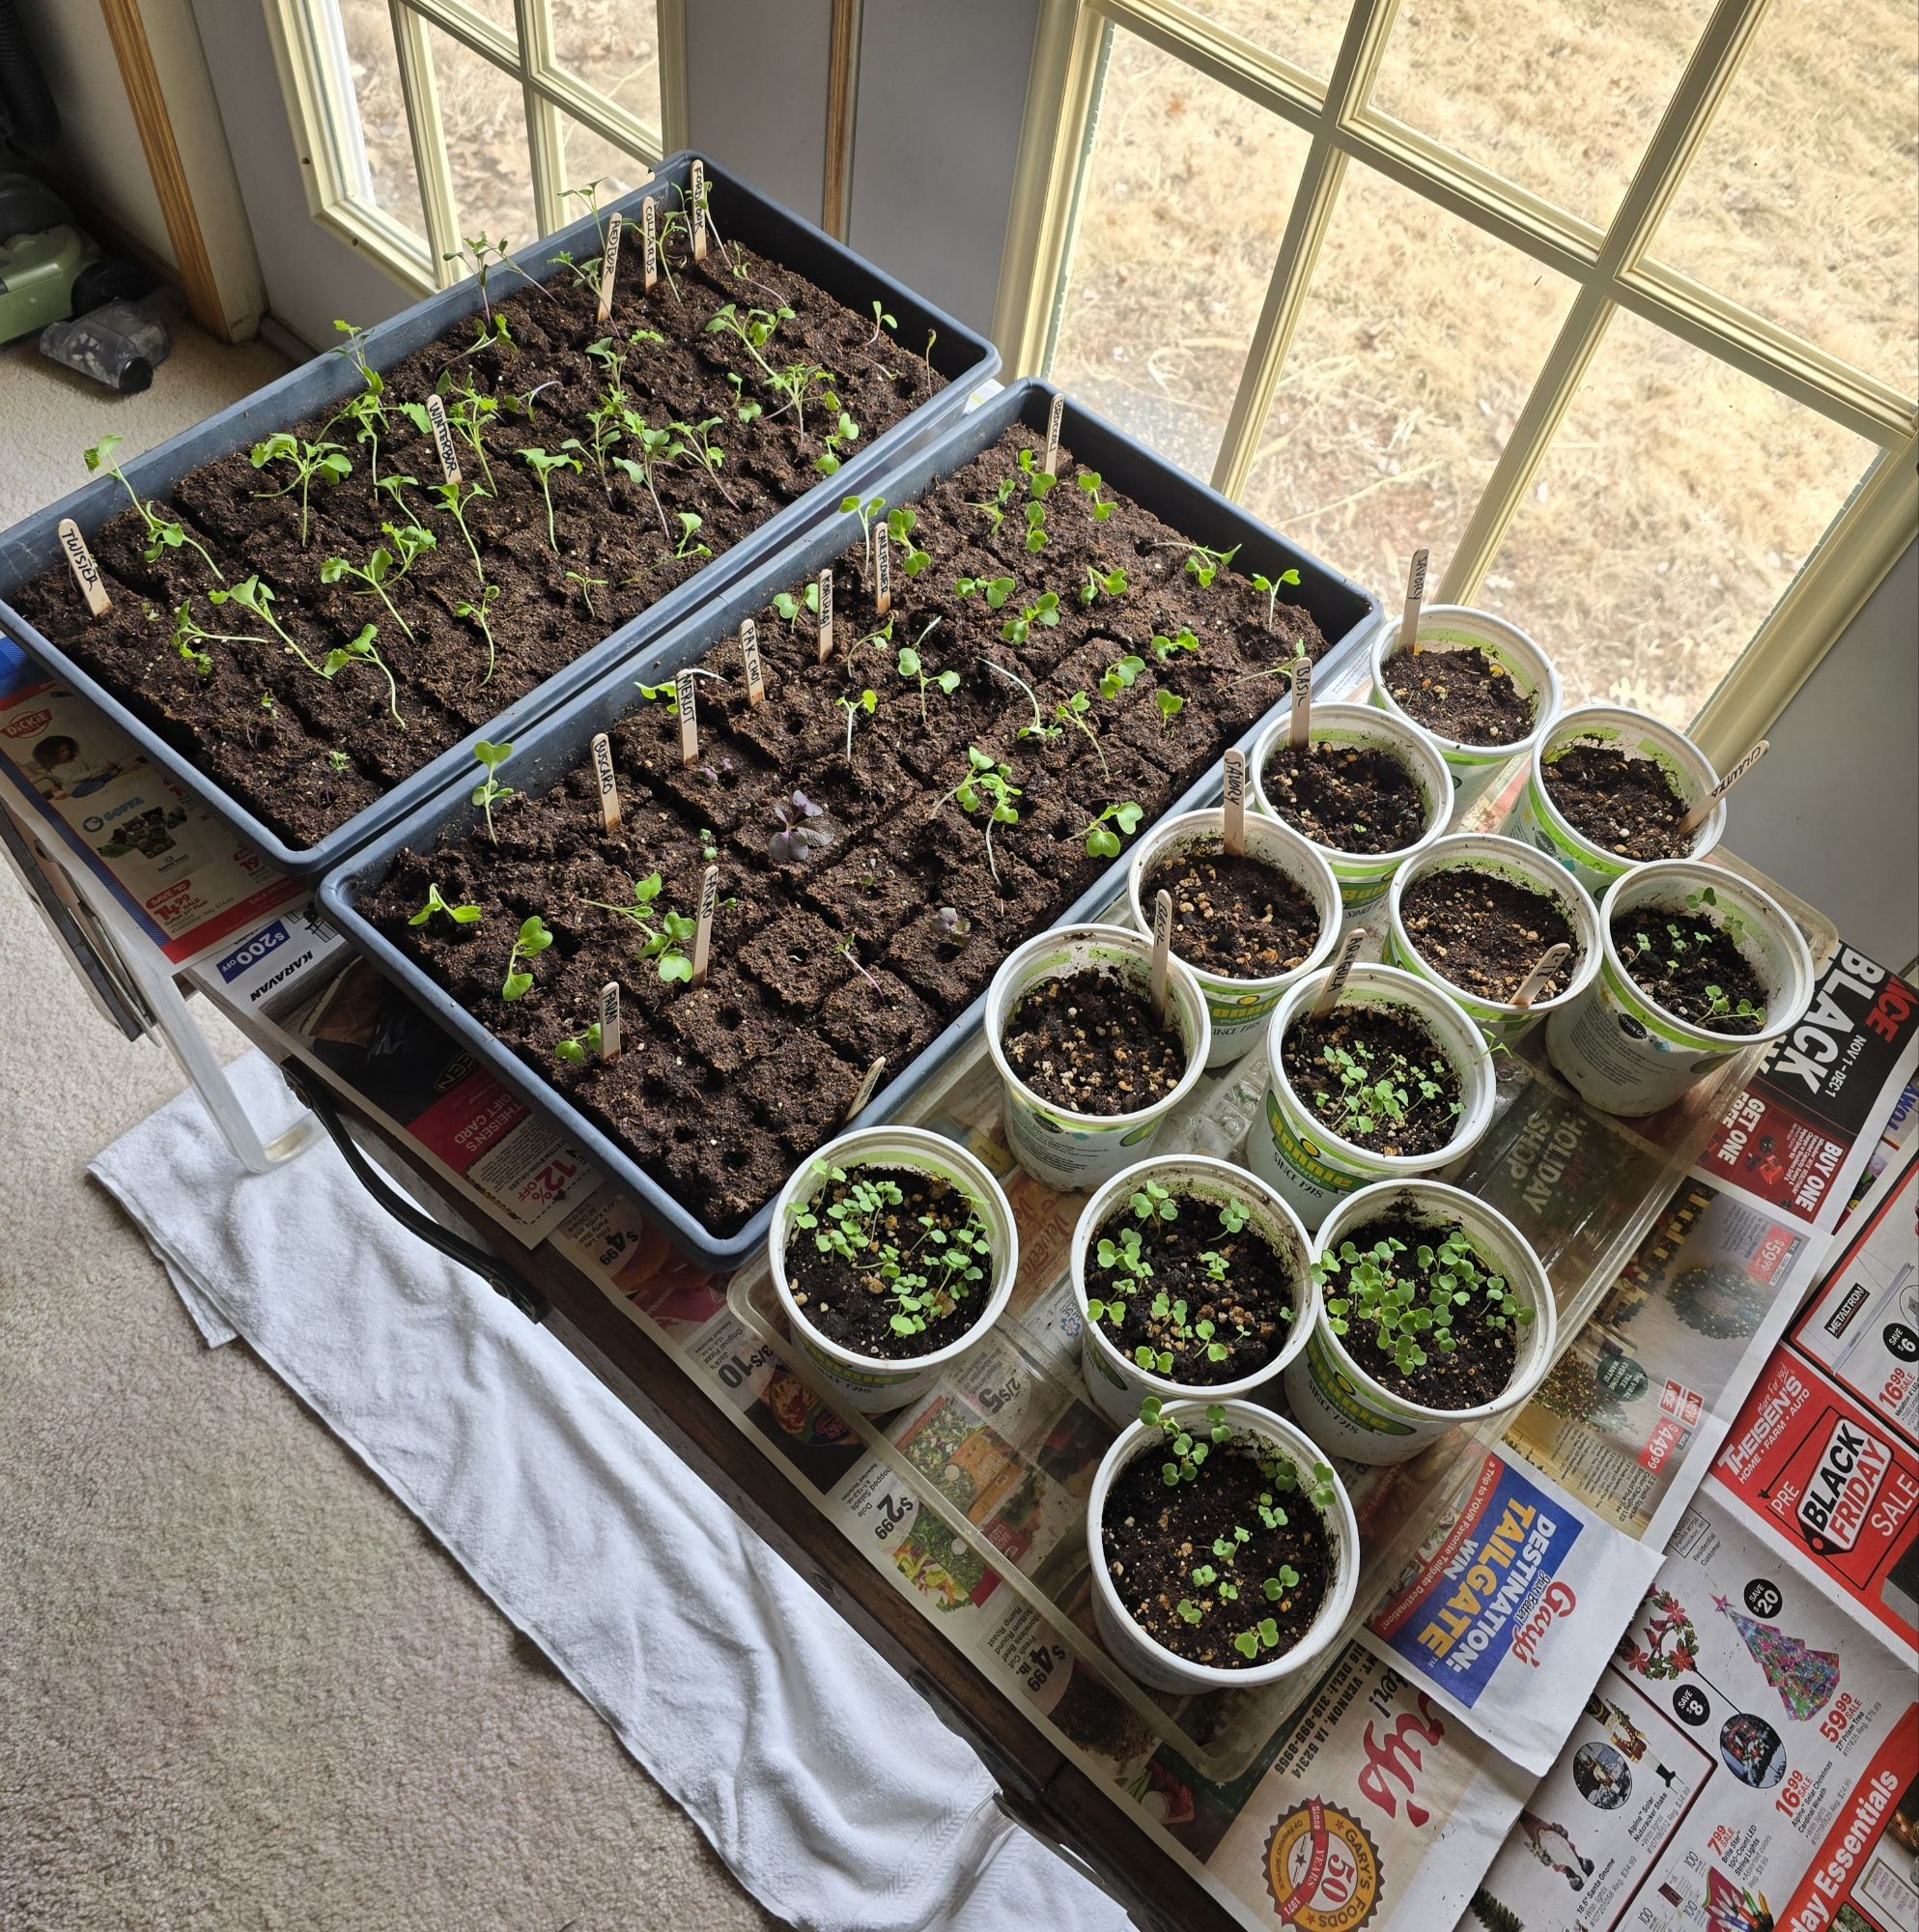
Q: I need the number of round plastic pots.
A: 12